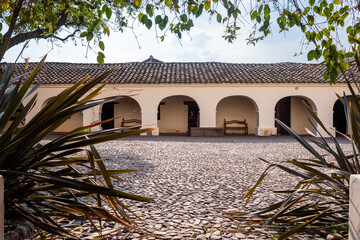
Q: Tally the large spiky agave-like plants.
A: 2